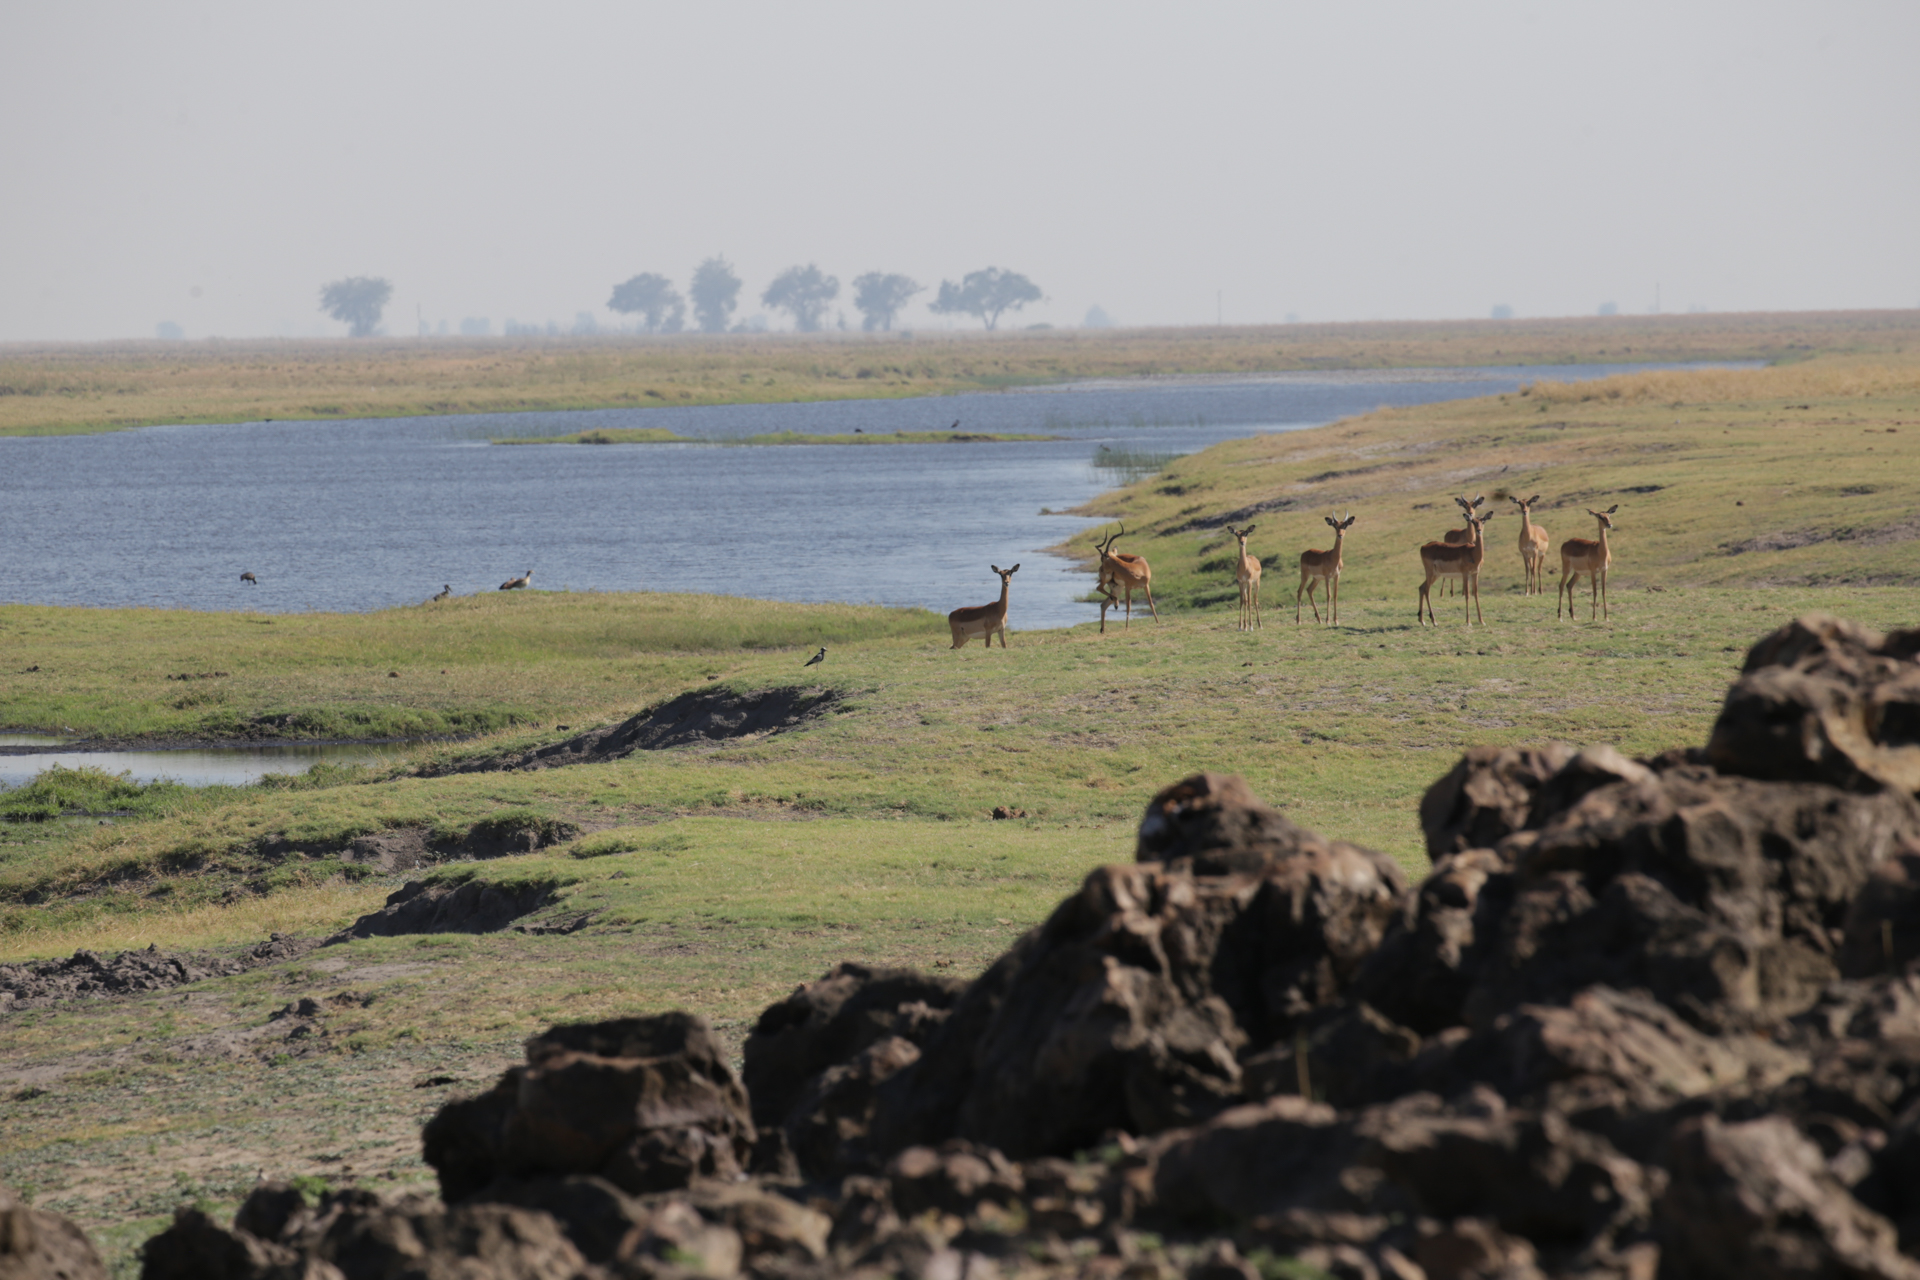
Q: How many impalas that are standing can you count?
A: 8